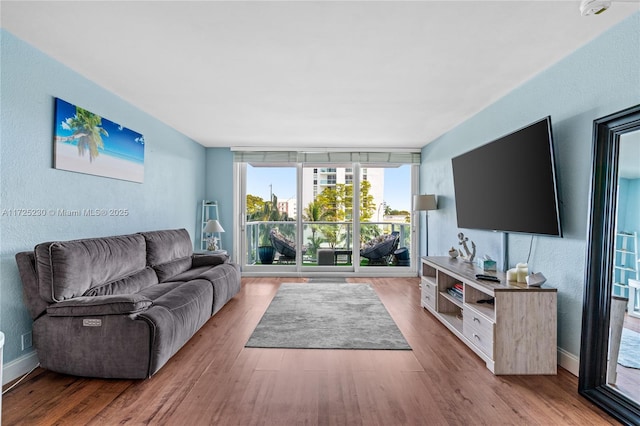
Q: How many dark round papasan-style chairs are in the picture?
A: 2